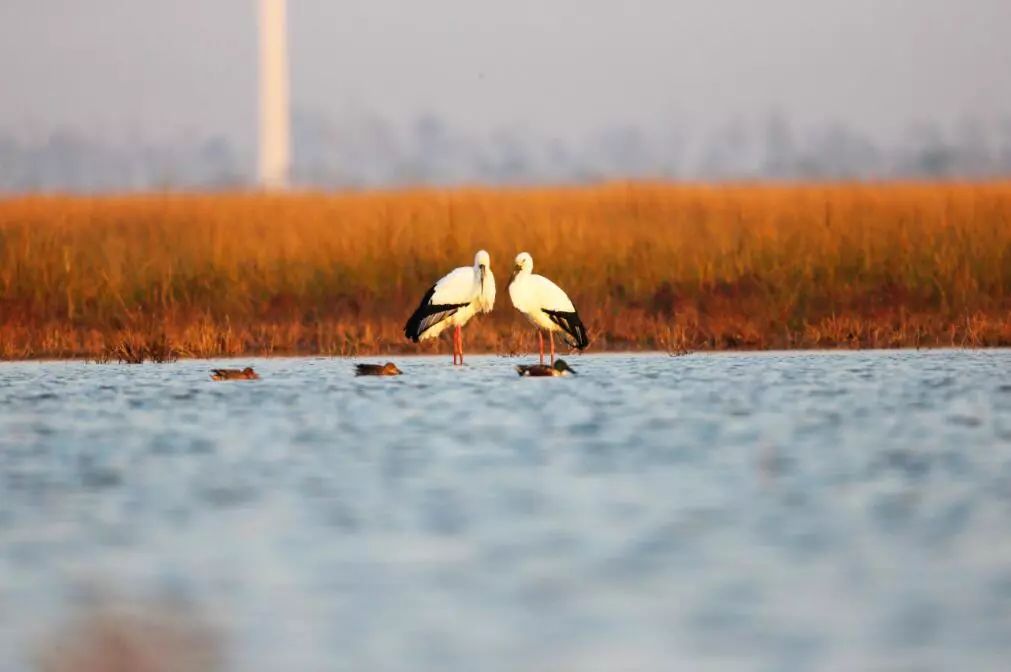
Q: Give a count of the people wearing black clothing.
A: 0